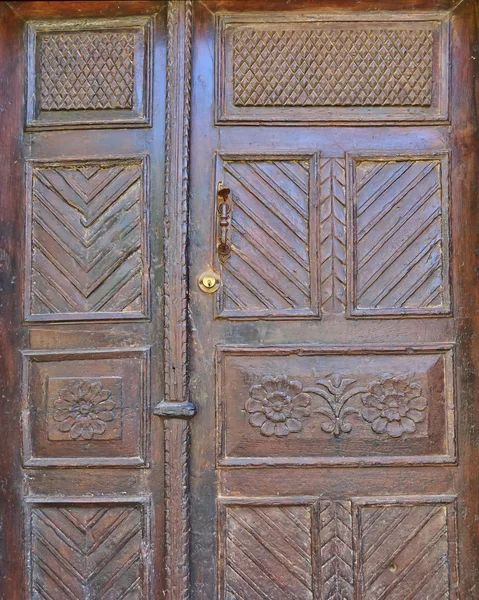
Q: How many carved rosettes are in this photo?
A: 3